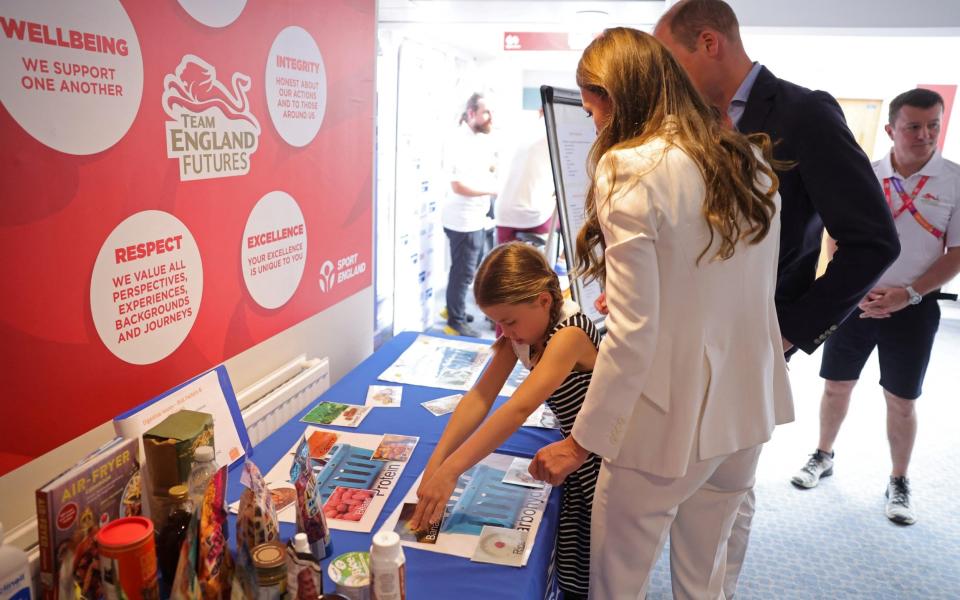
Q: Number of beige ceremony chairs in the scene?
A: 0